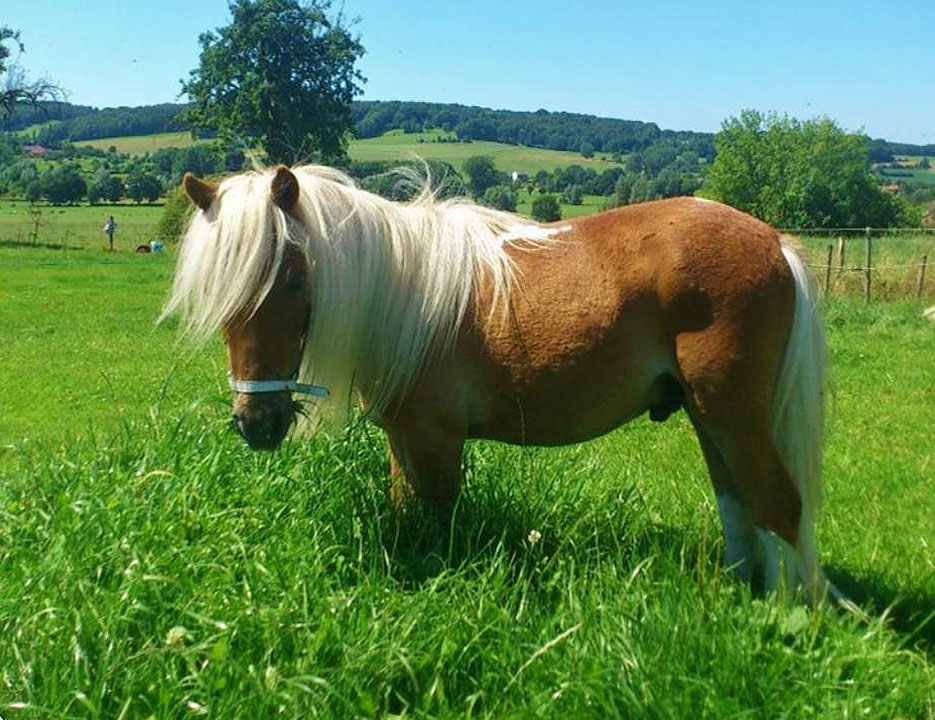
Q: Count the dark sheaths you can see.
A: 1